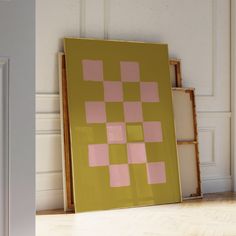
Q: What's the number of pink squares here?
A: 12